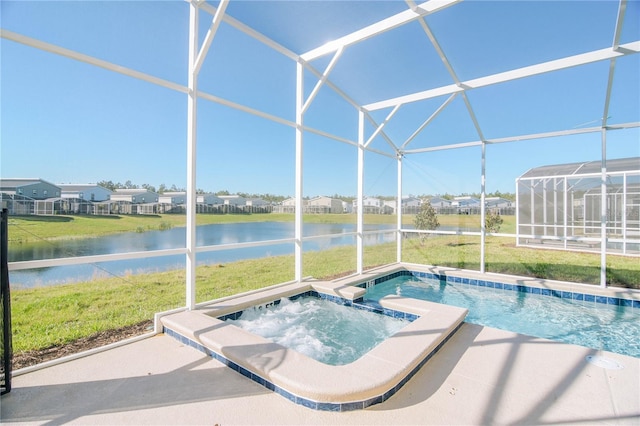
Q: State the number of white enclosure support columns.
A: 6